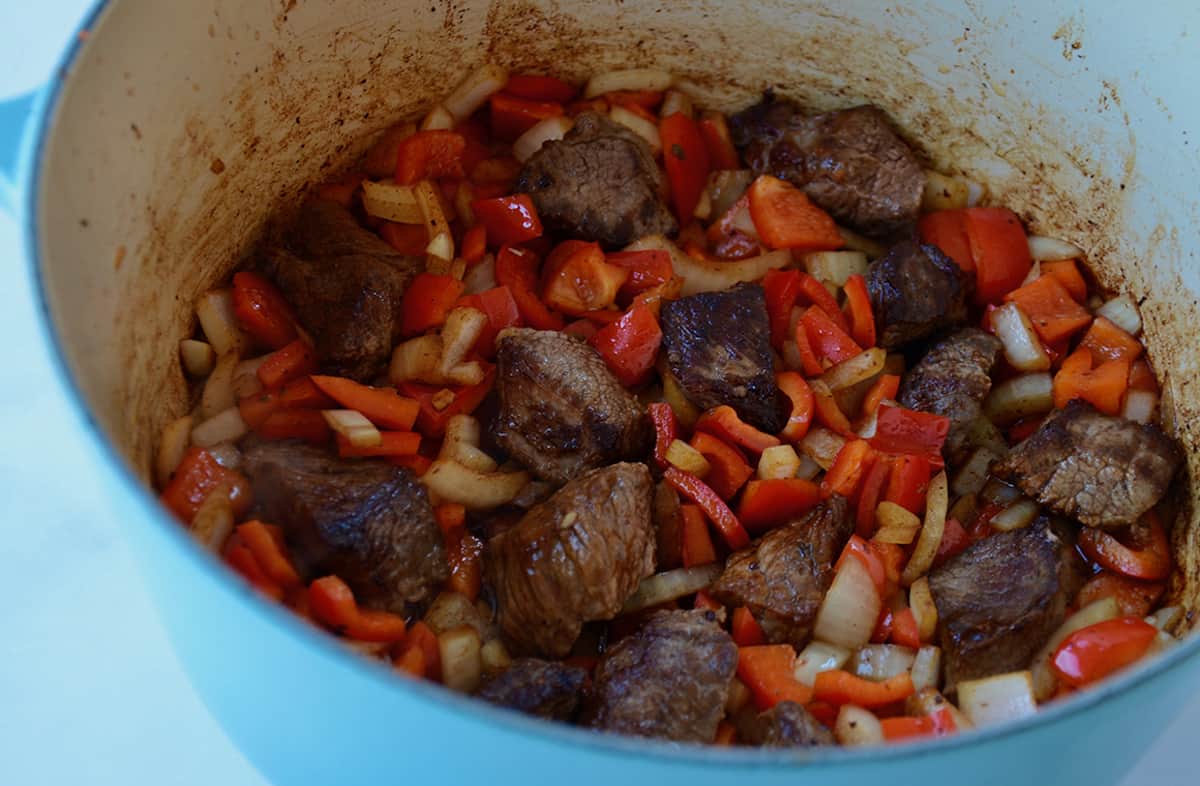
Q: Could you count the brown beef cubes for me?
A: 15